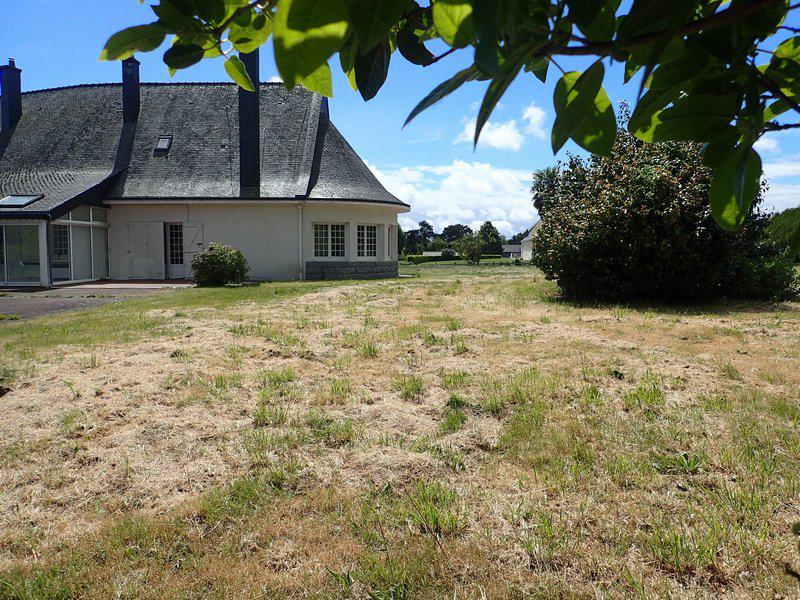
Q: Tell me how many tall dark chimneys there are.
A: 3